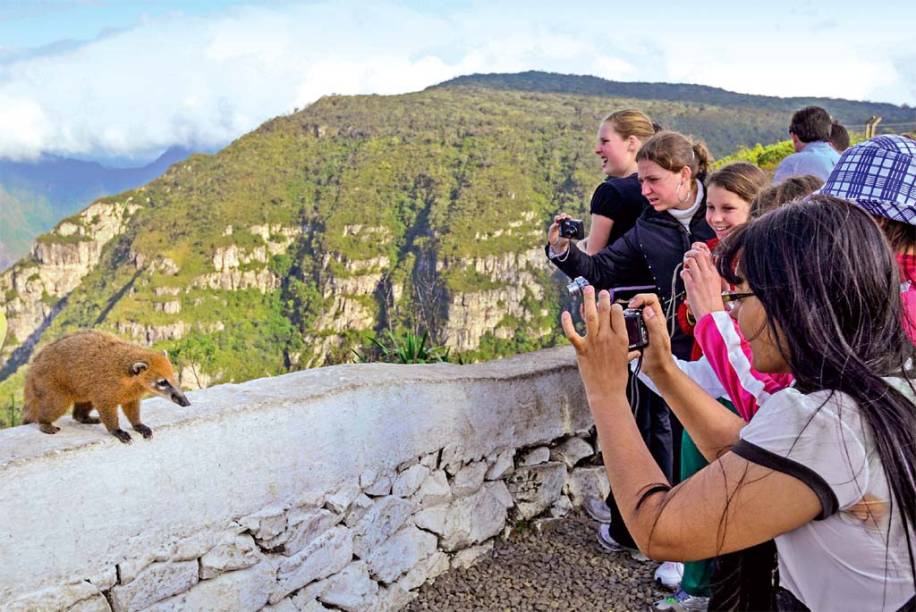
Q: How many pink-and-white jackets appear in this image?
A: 1